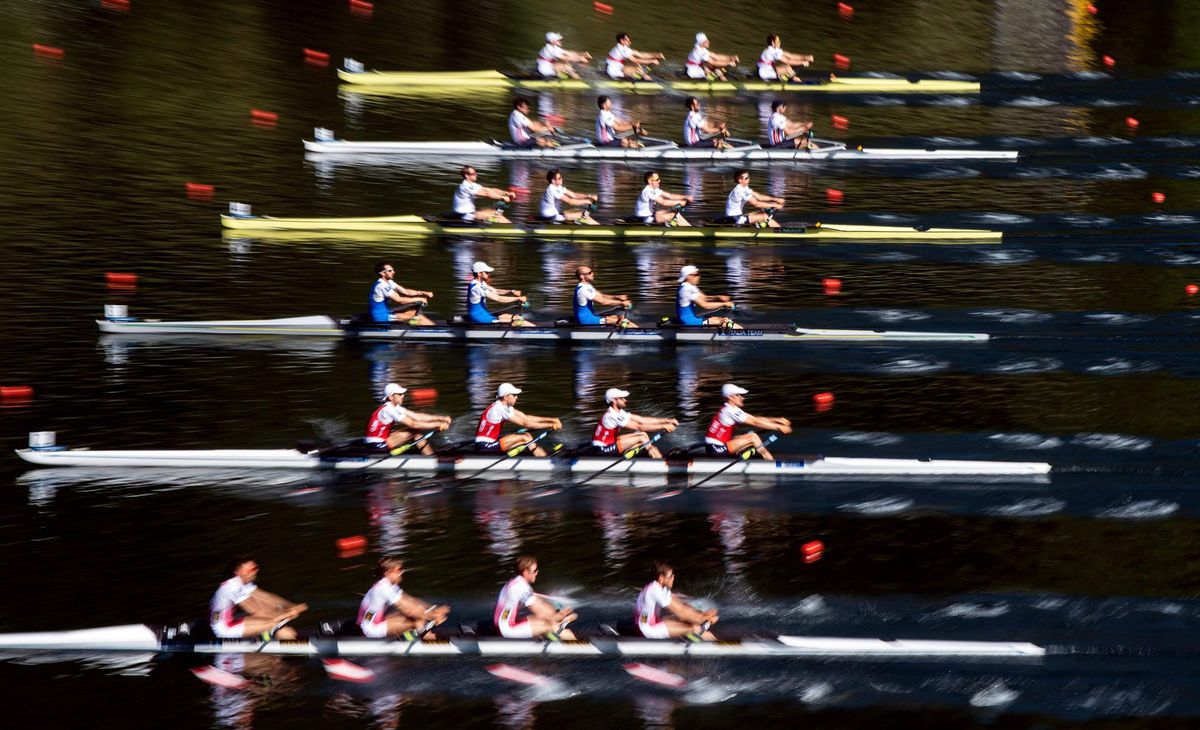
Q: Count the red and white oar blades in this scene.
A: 4